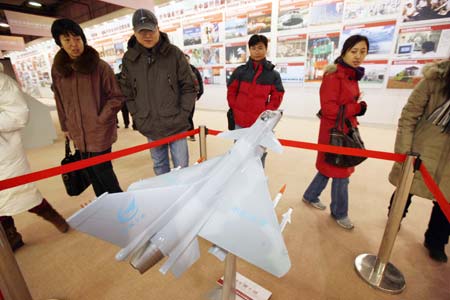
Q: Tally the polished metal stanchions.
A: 3